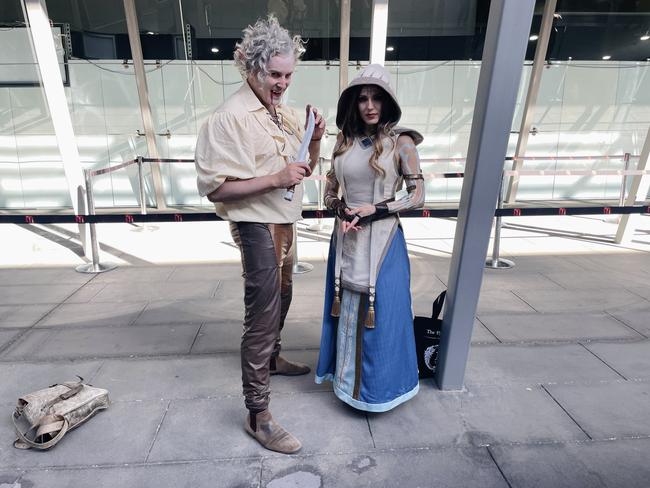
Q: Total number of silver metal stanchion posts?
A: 6